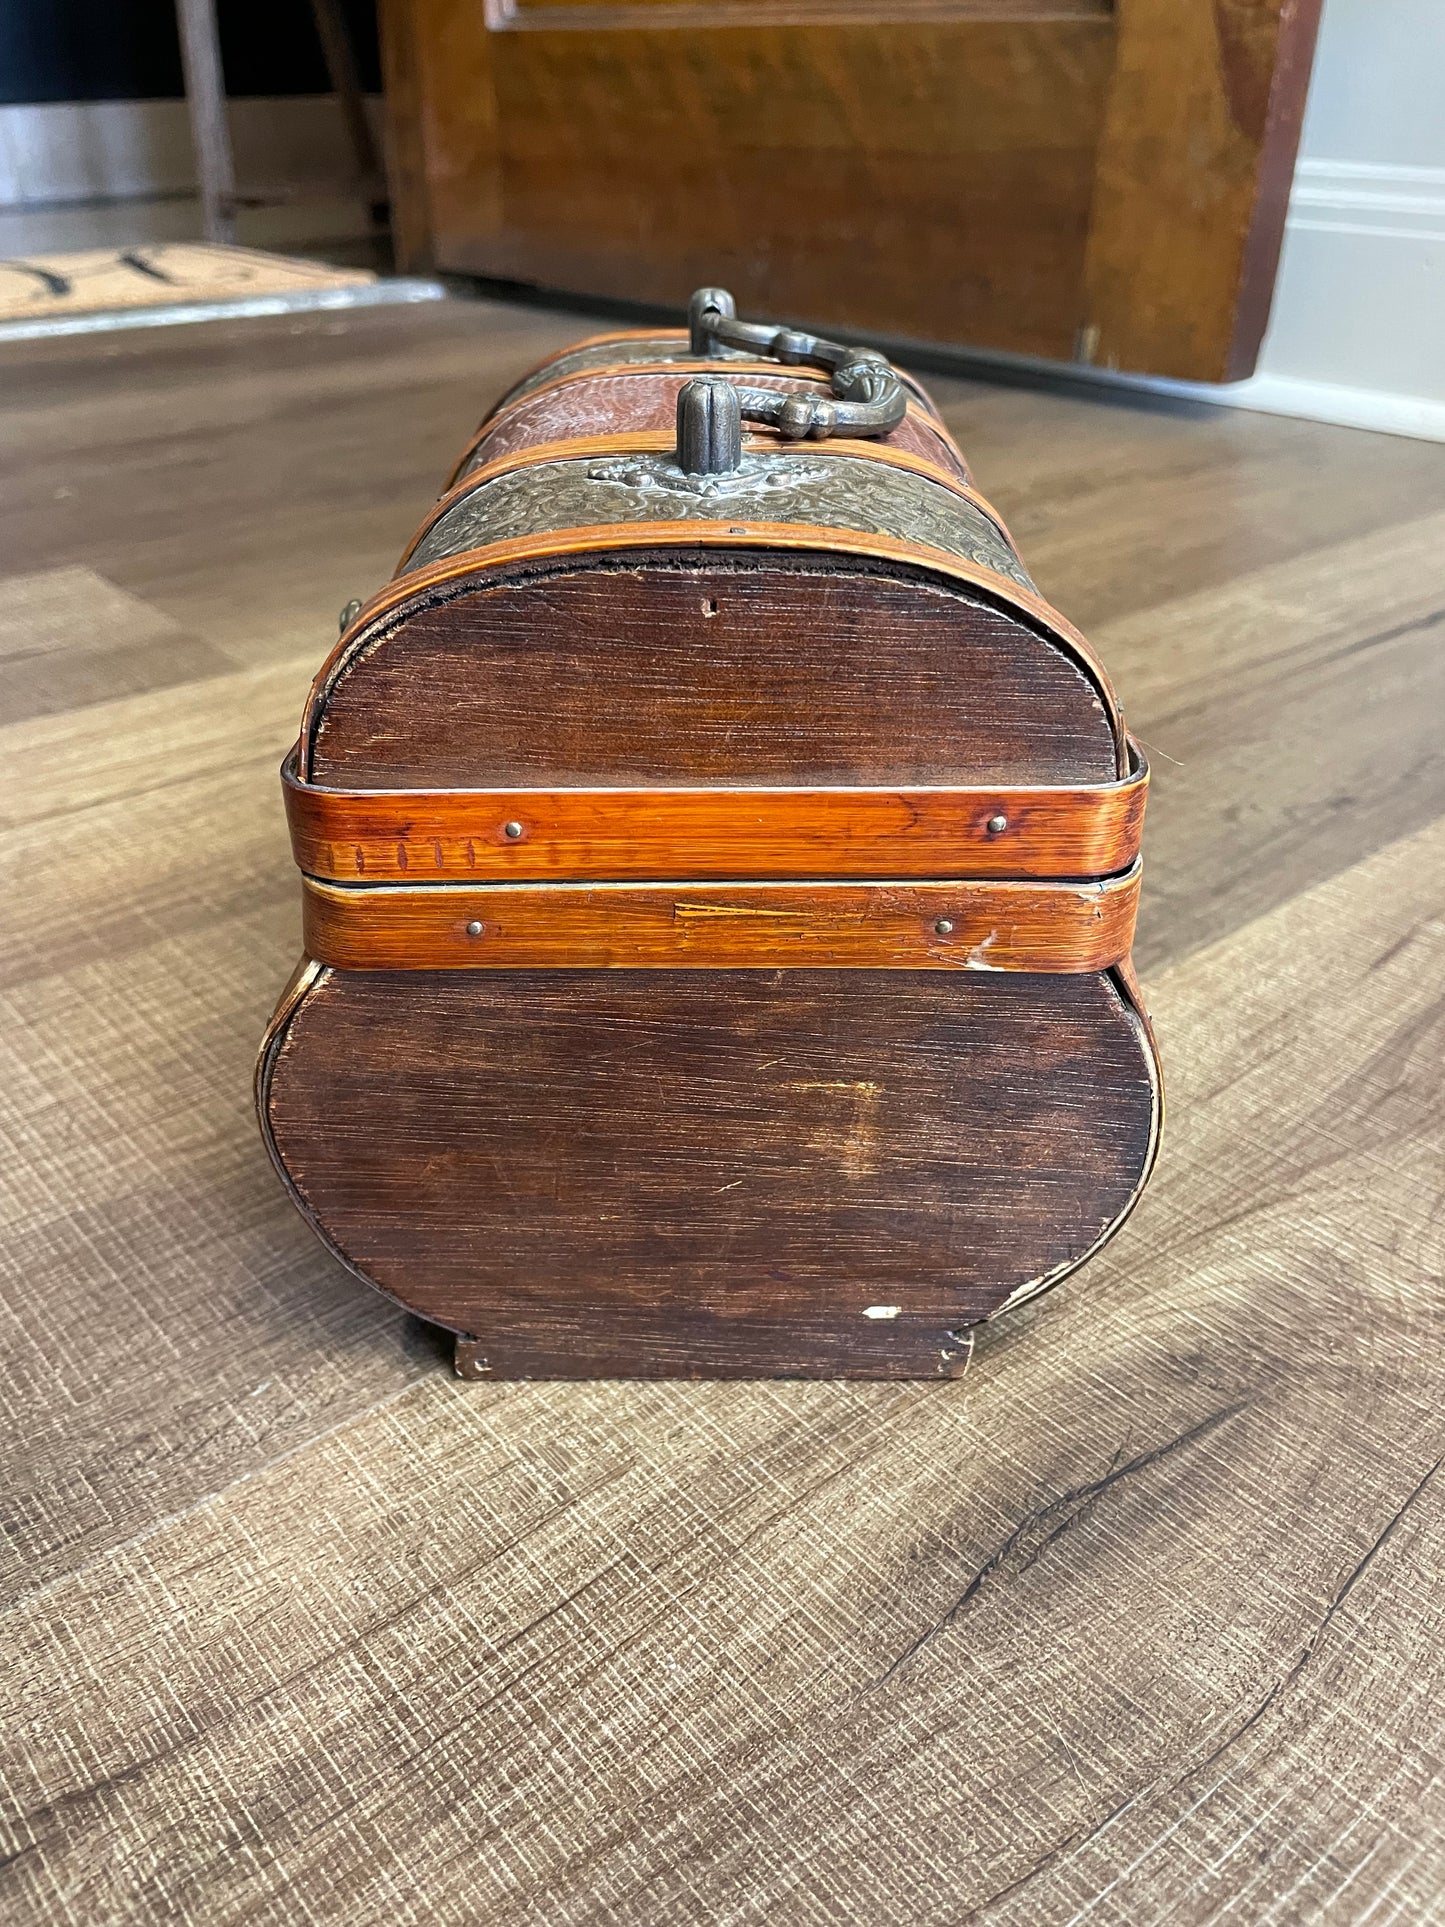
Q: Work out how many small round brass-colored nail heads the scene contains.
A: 4